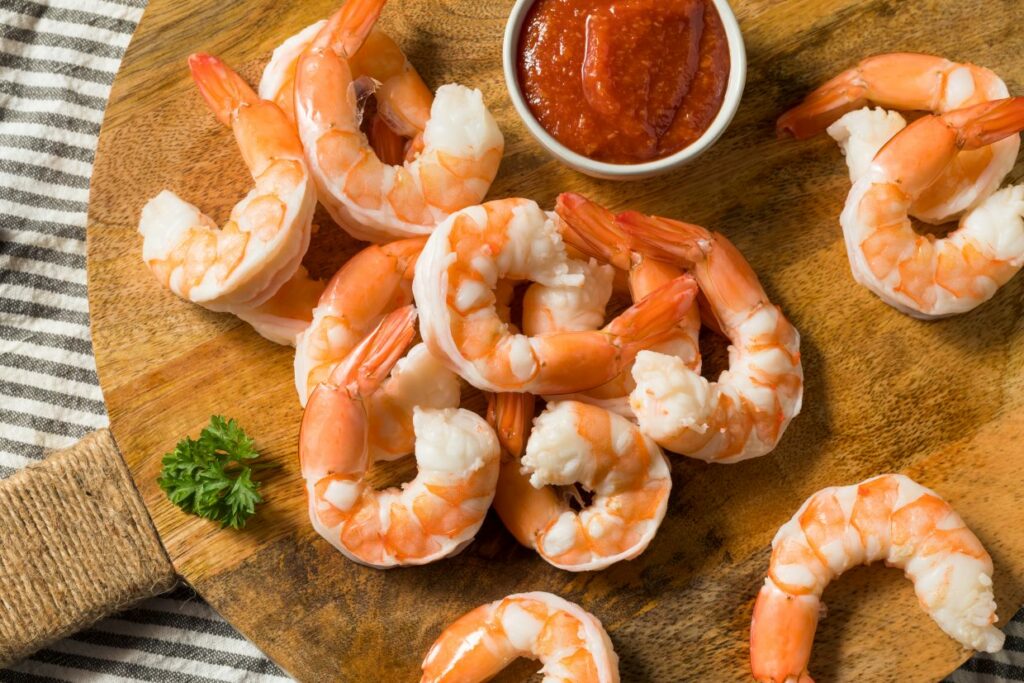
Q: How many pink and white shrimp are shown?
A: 14